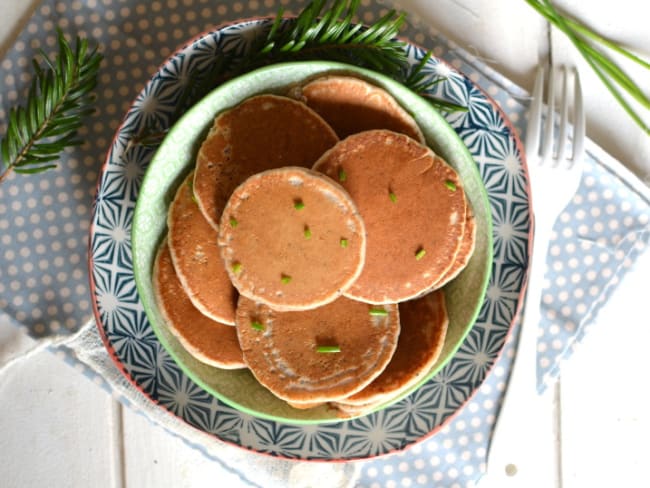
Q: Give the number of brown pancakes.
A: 9